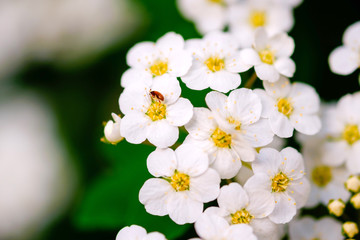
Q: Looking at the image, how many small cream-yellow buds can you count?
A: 4